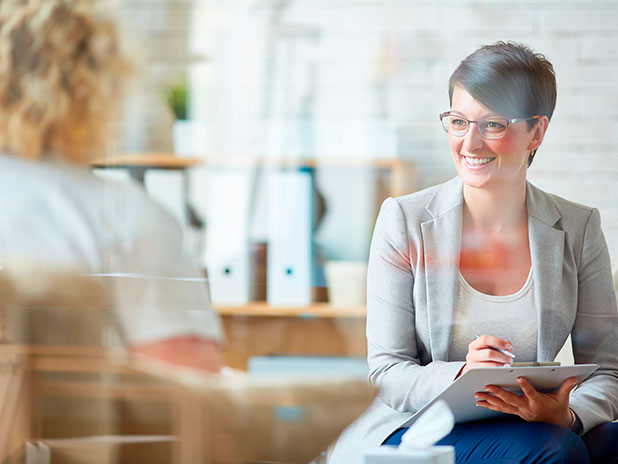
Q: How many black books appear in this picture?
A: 0